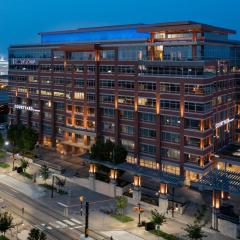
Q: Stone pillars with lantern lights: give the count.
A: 5